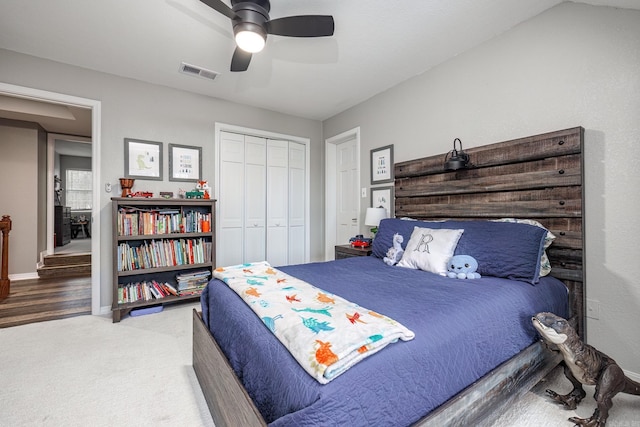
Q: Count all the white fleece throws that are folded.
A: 1